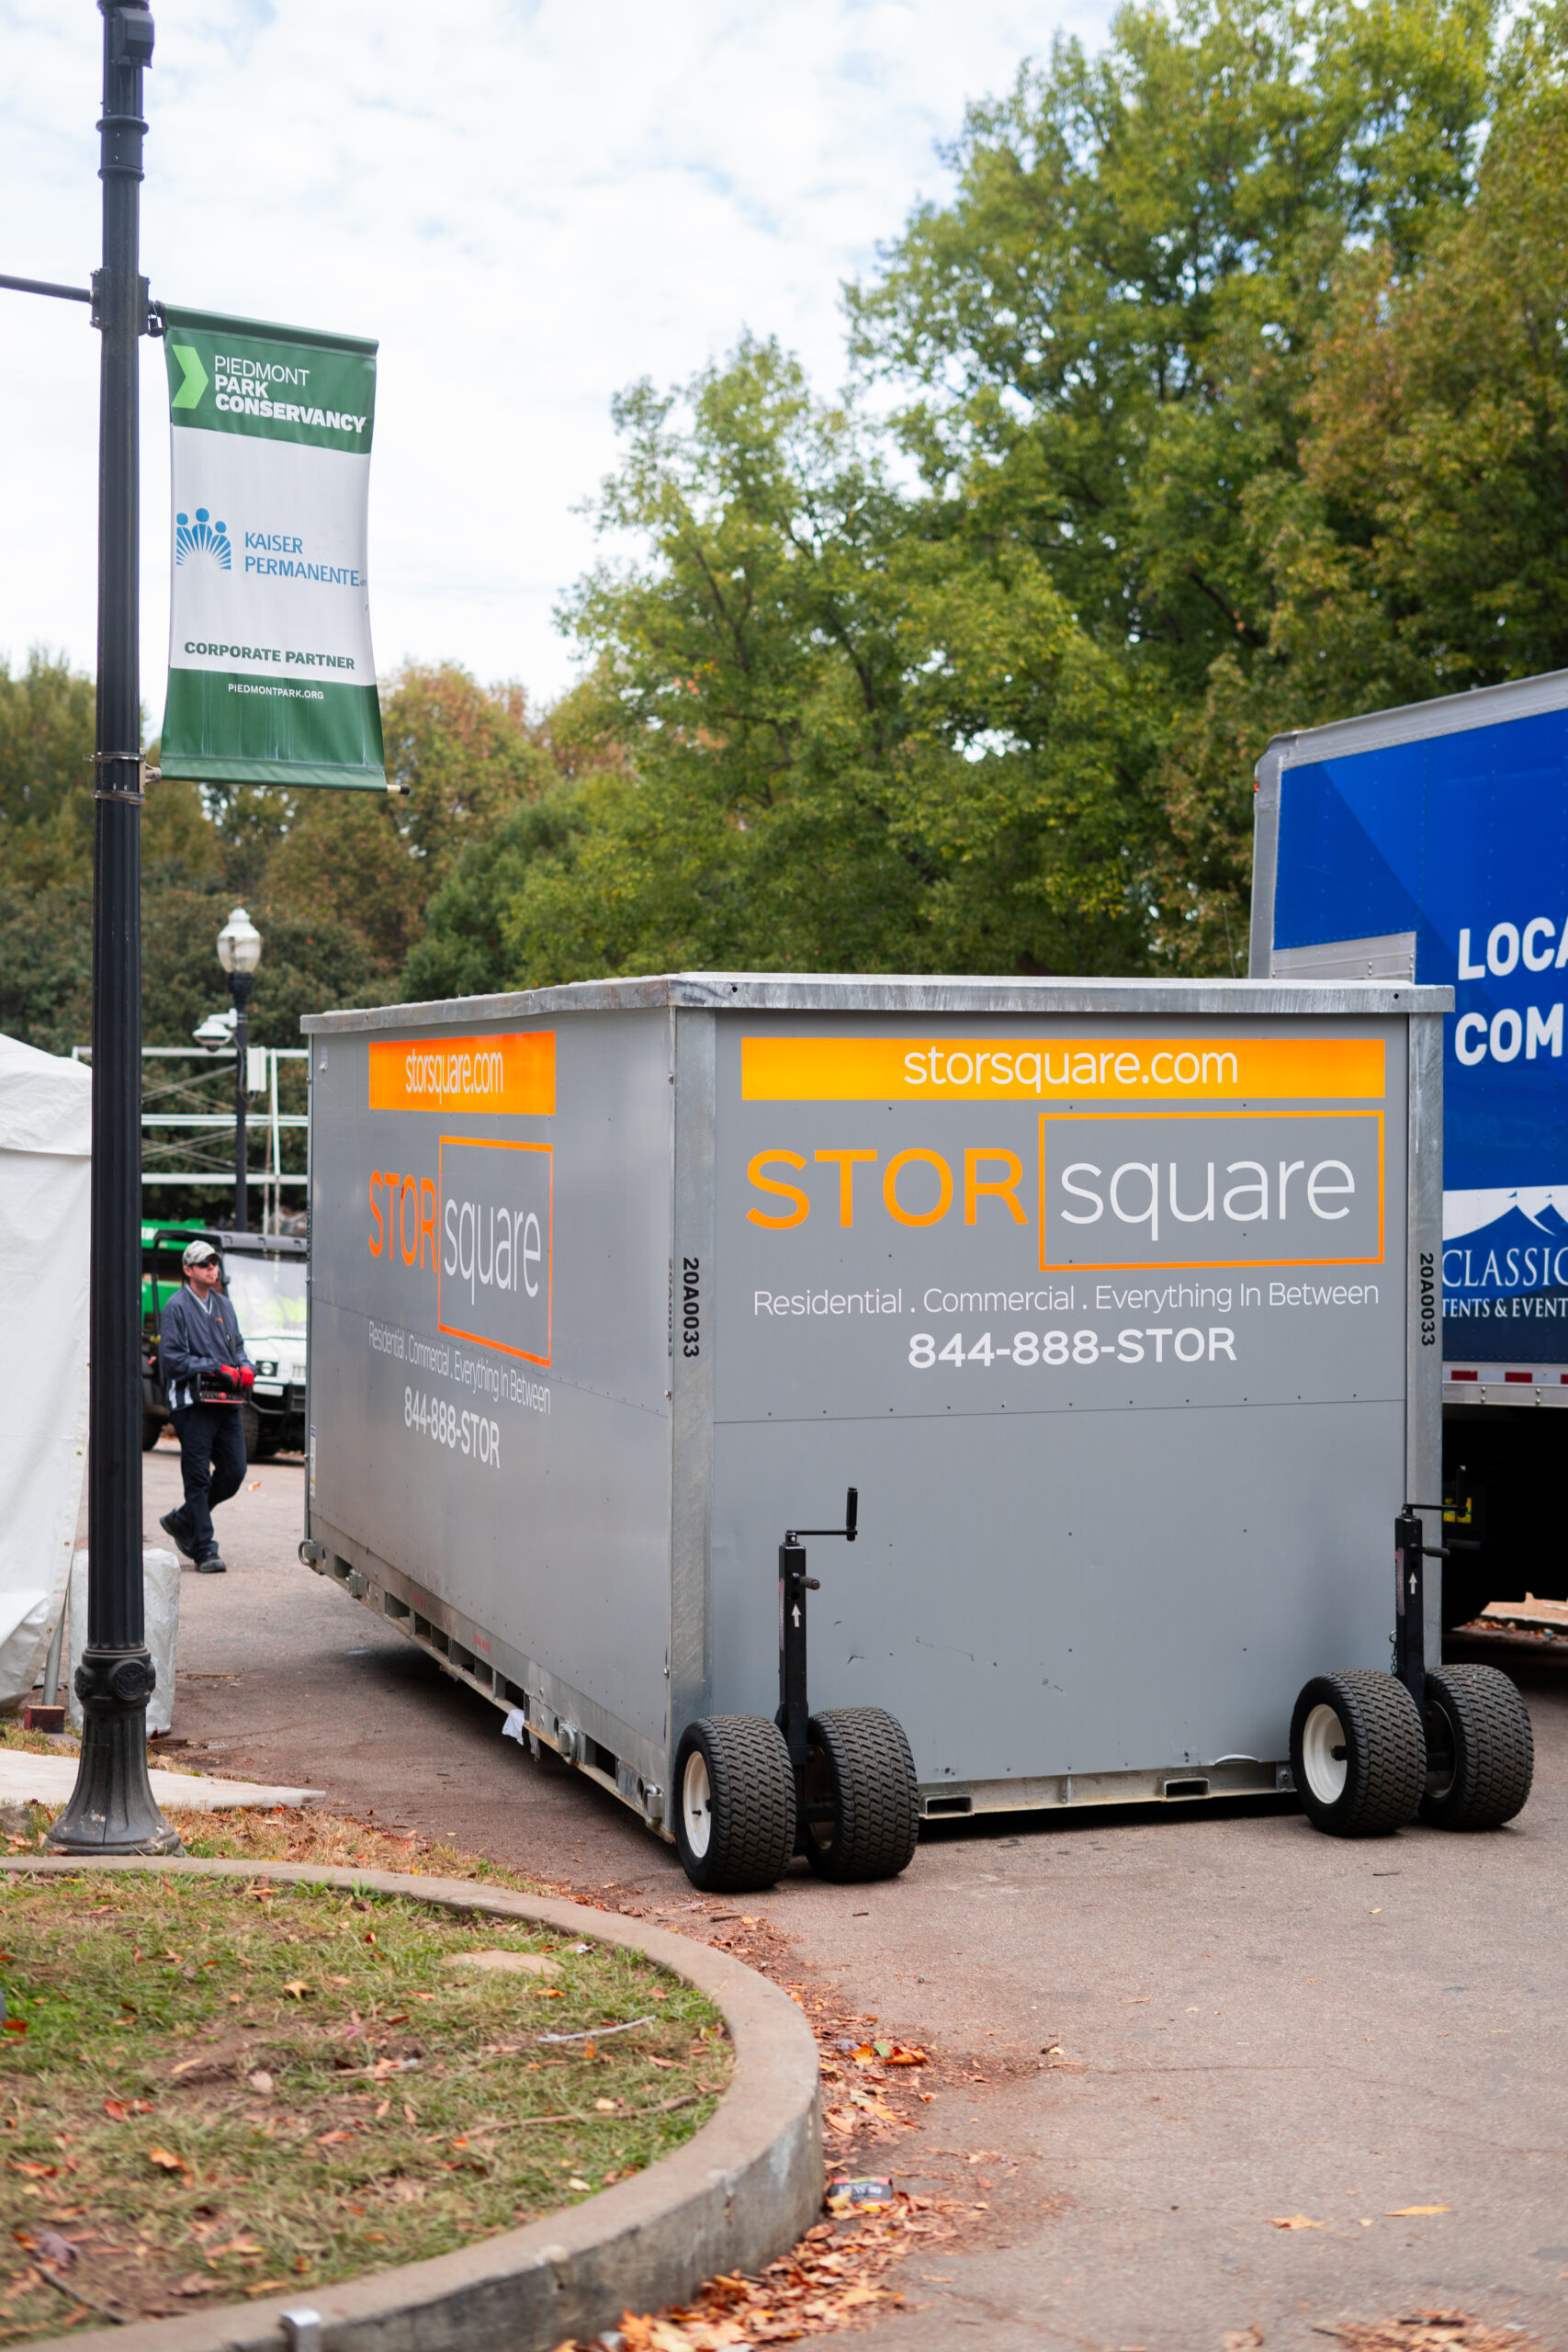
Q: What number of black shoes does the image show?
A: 2